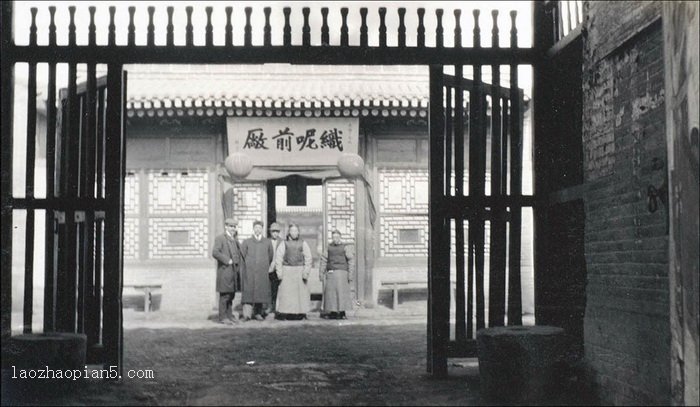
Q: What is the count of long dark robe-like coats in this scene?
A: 2